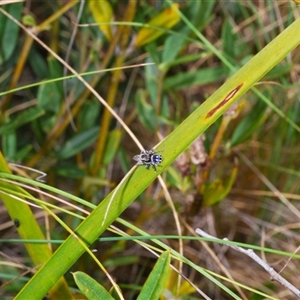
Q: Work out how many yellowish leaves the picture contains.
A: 2